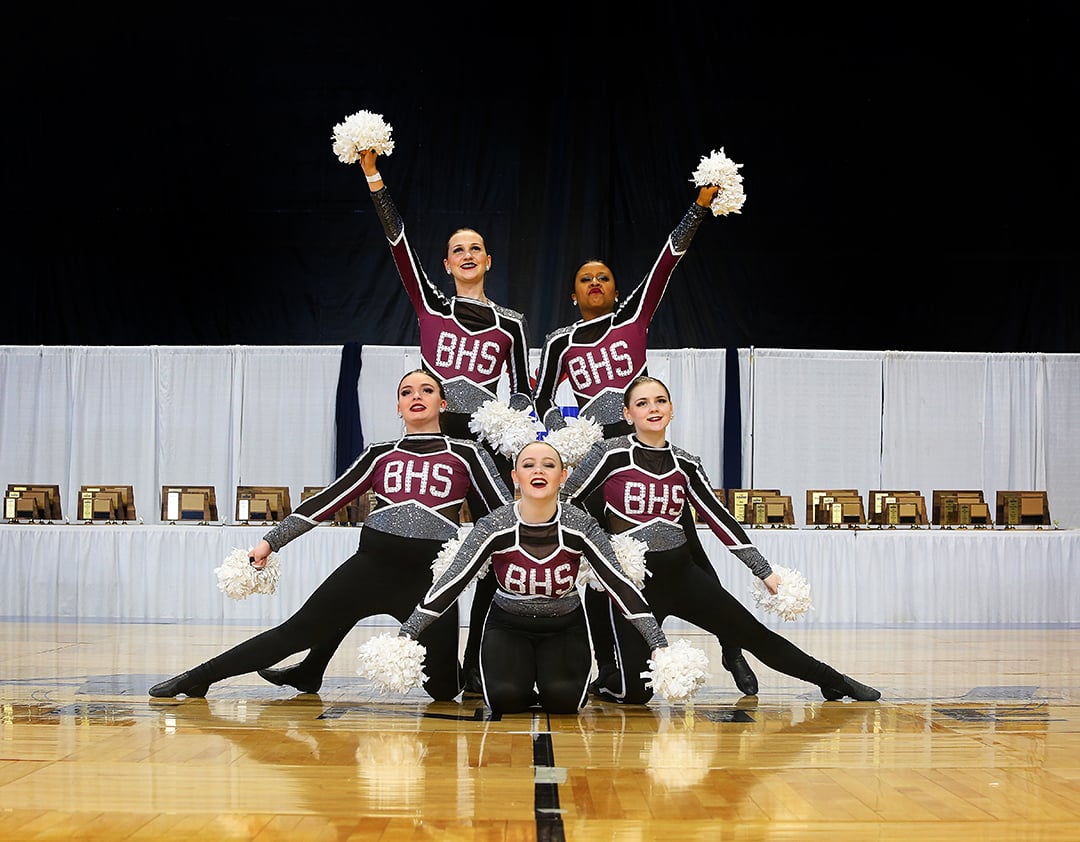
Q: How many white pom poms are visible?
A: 10